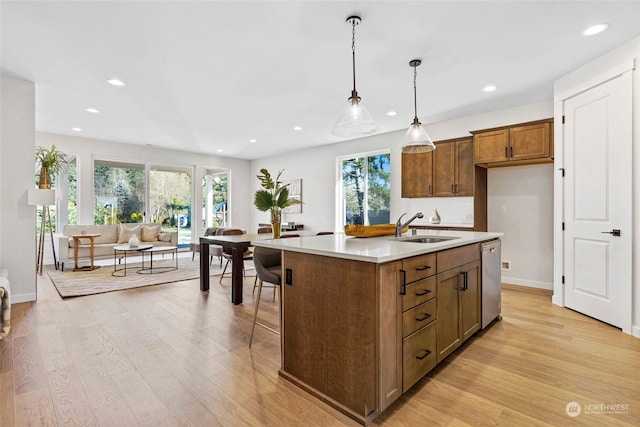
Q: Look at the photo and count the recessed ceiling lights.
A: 9